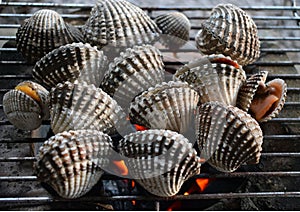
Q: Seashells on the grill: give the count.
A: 14